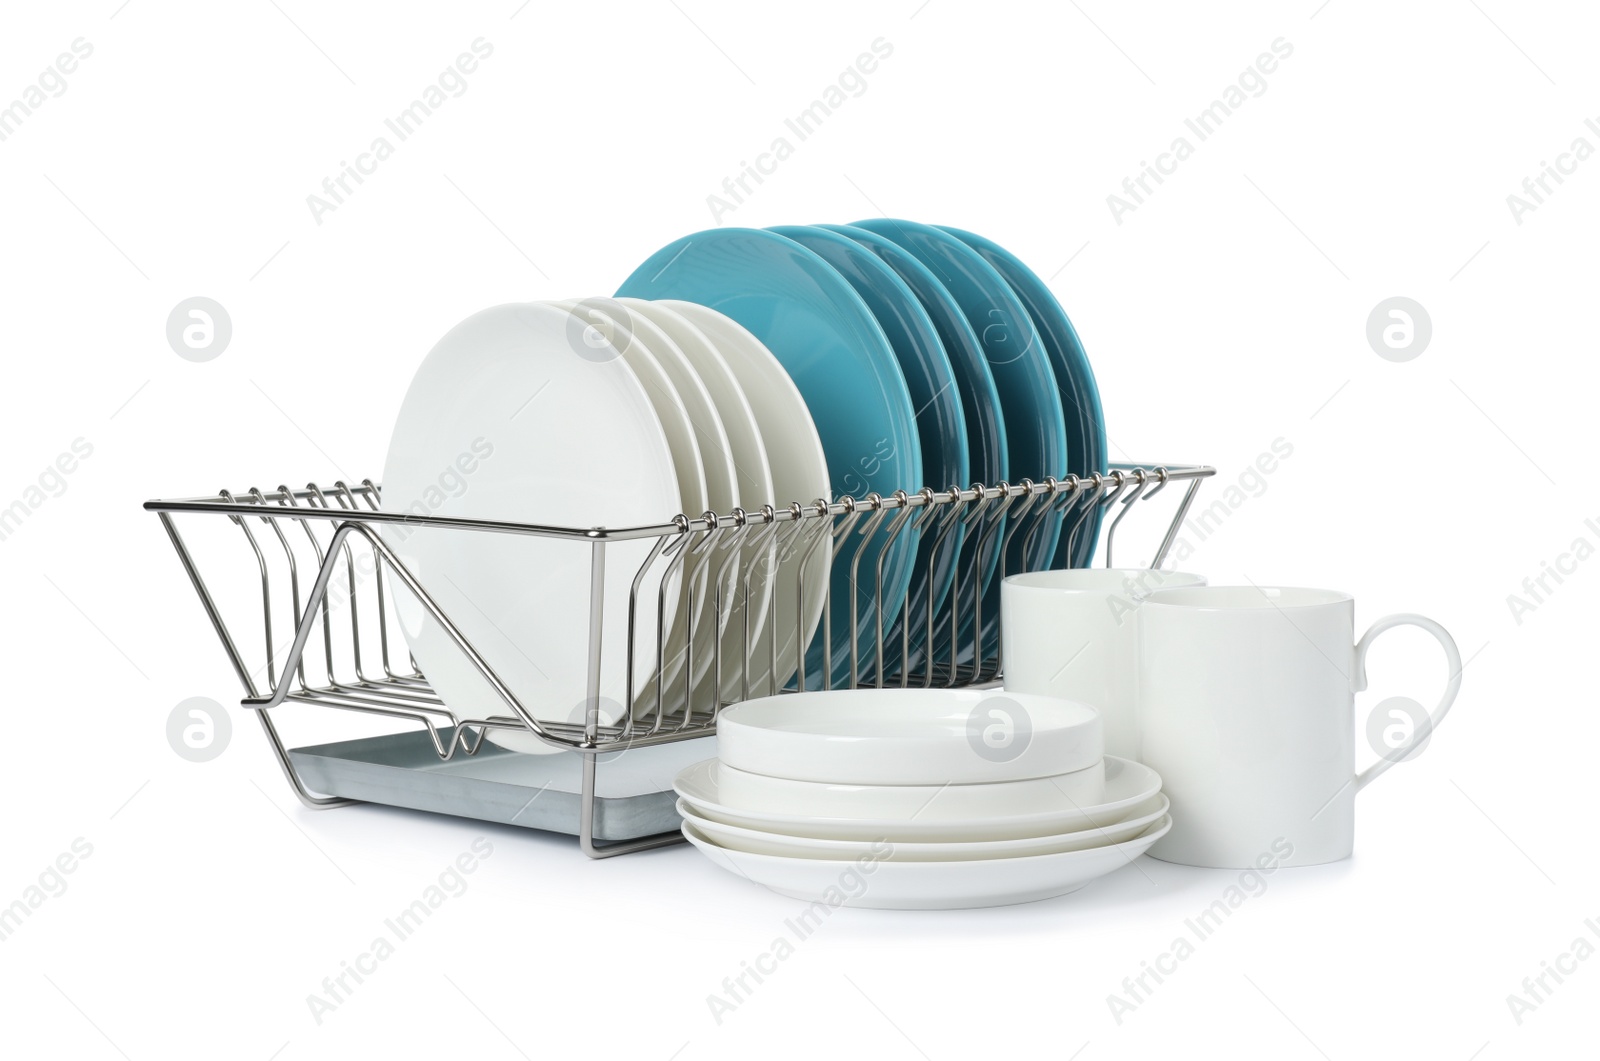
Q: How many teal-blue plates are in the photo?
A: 5